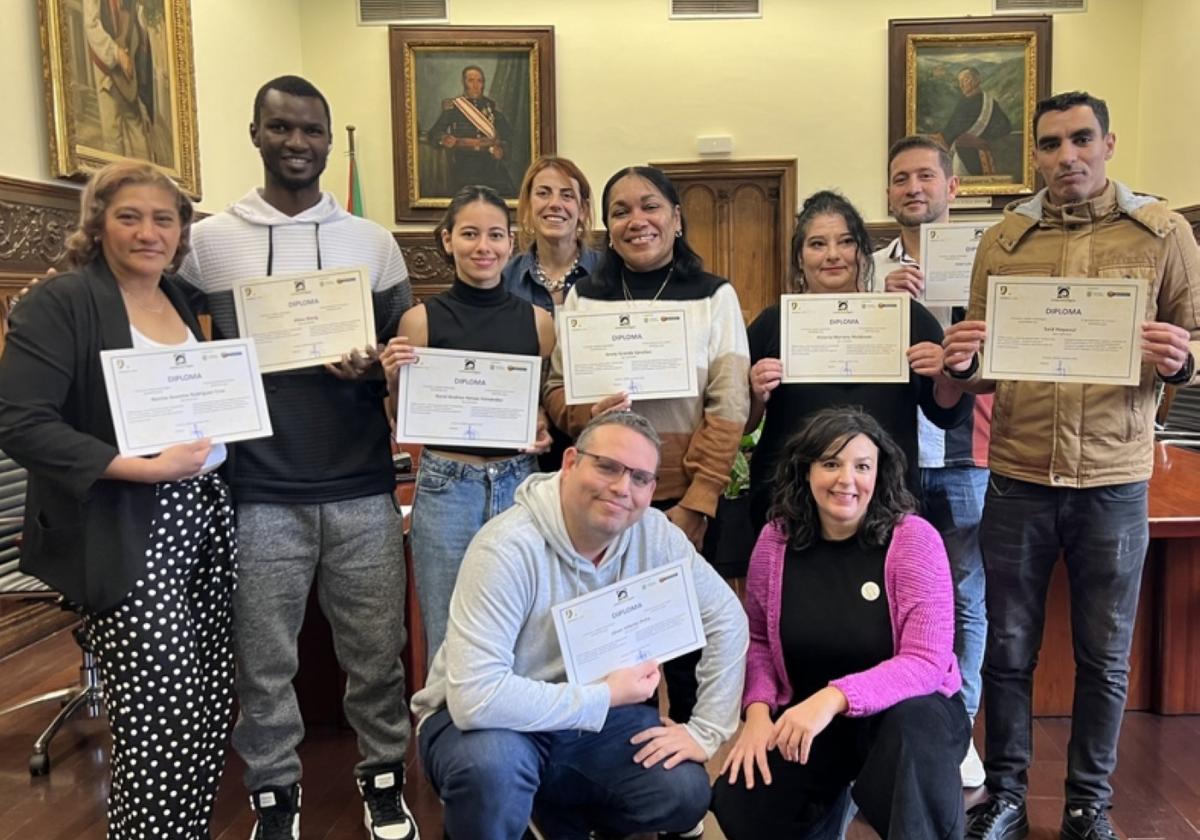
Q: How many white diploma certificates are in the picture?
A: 8